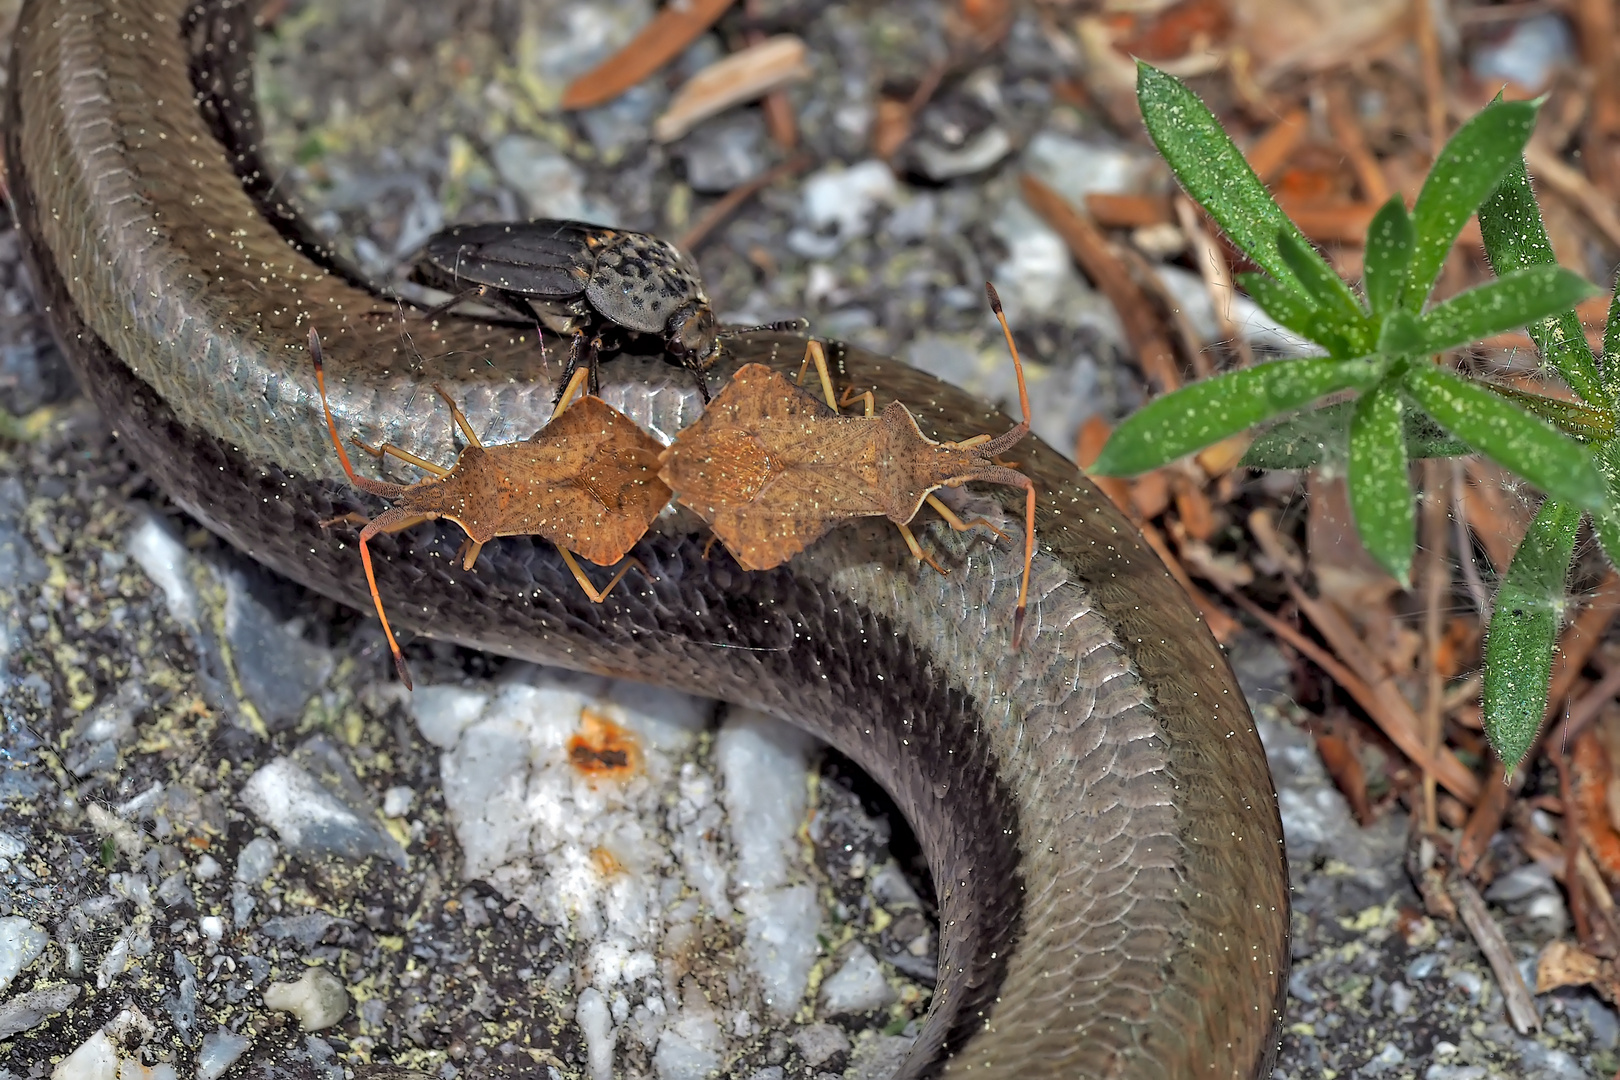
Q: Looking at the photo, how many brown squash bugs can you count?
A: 2